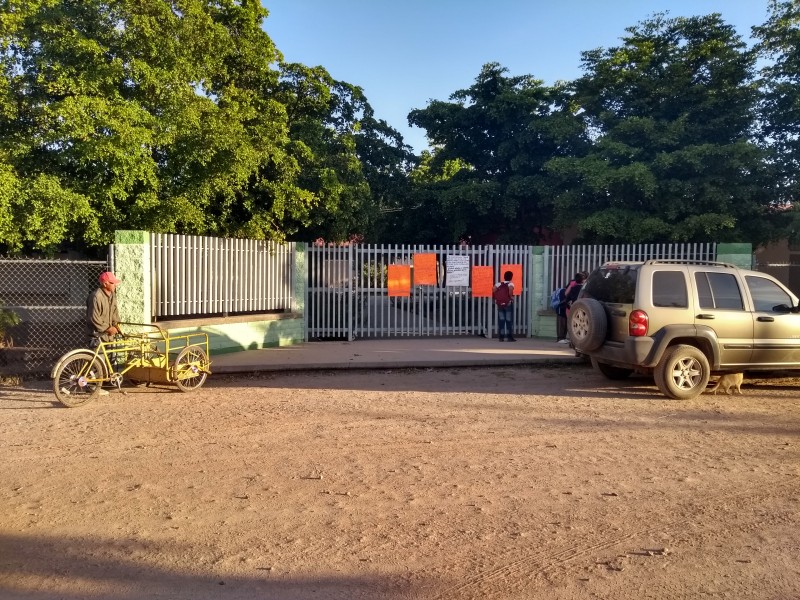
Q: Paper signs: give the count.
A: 5